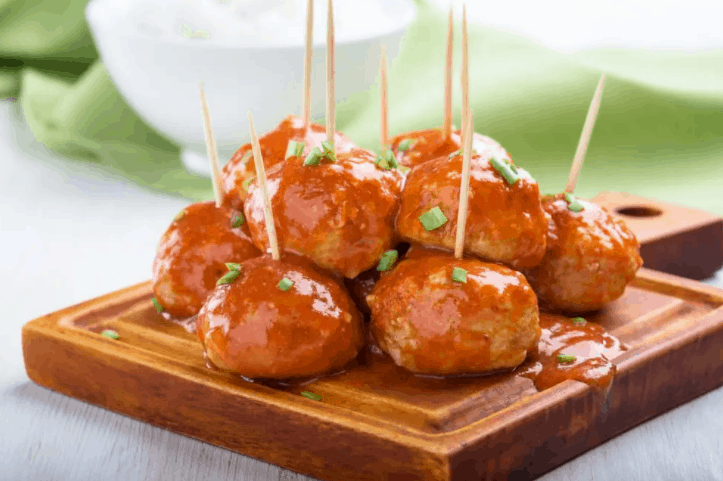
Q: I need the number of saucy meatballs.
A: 8